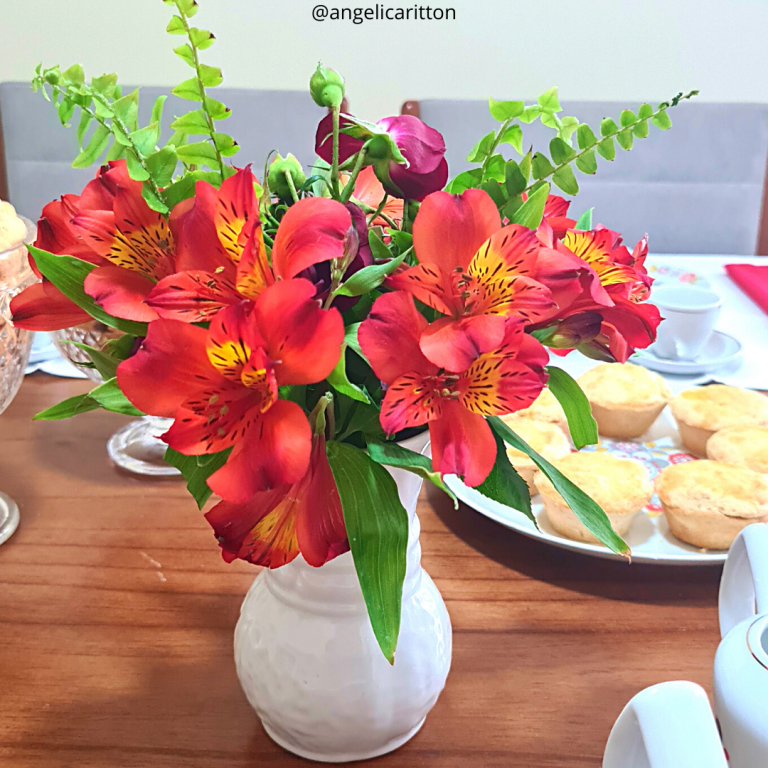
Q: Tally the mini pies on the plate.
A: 7